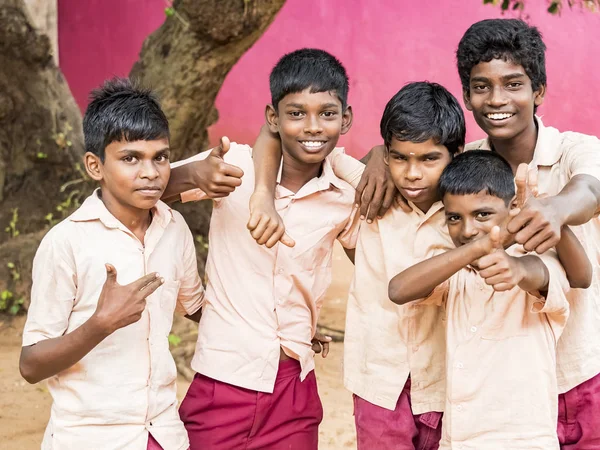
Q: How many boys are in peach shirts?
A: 5